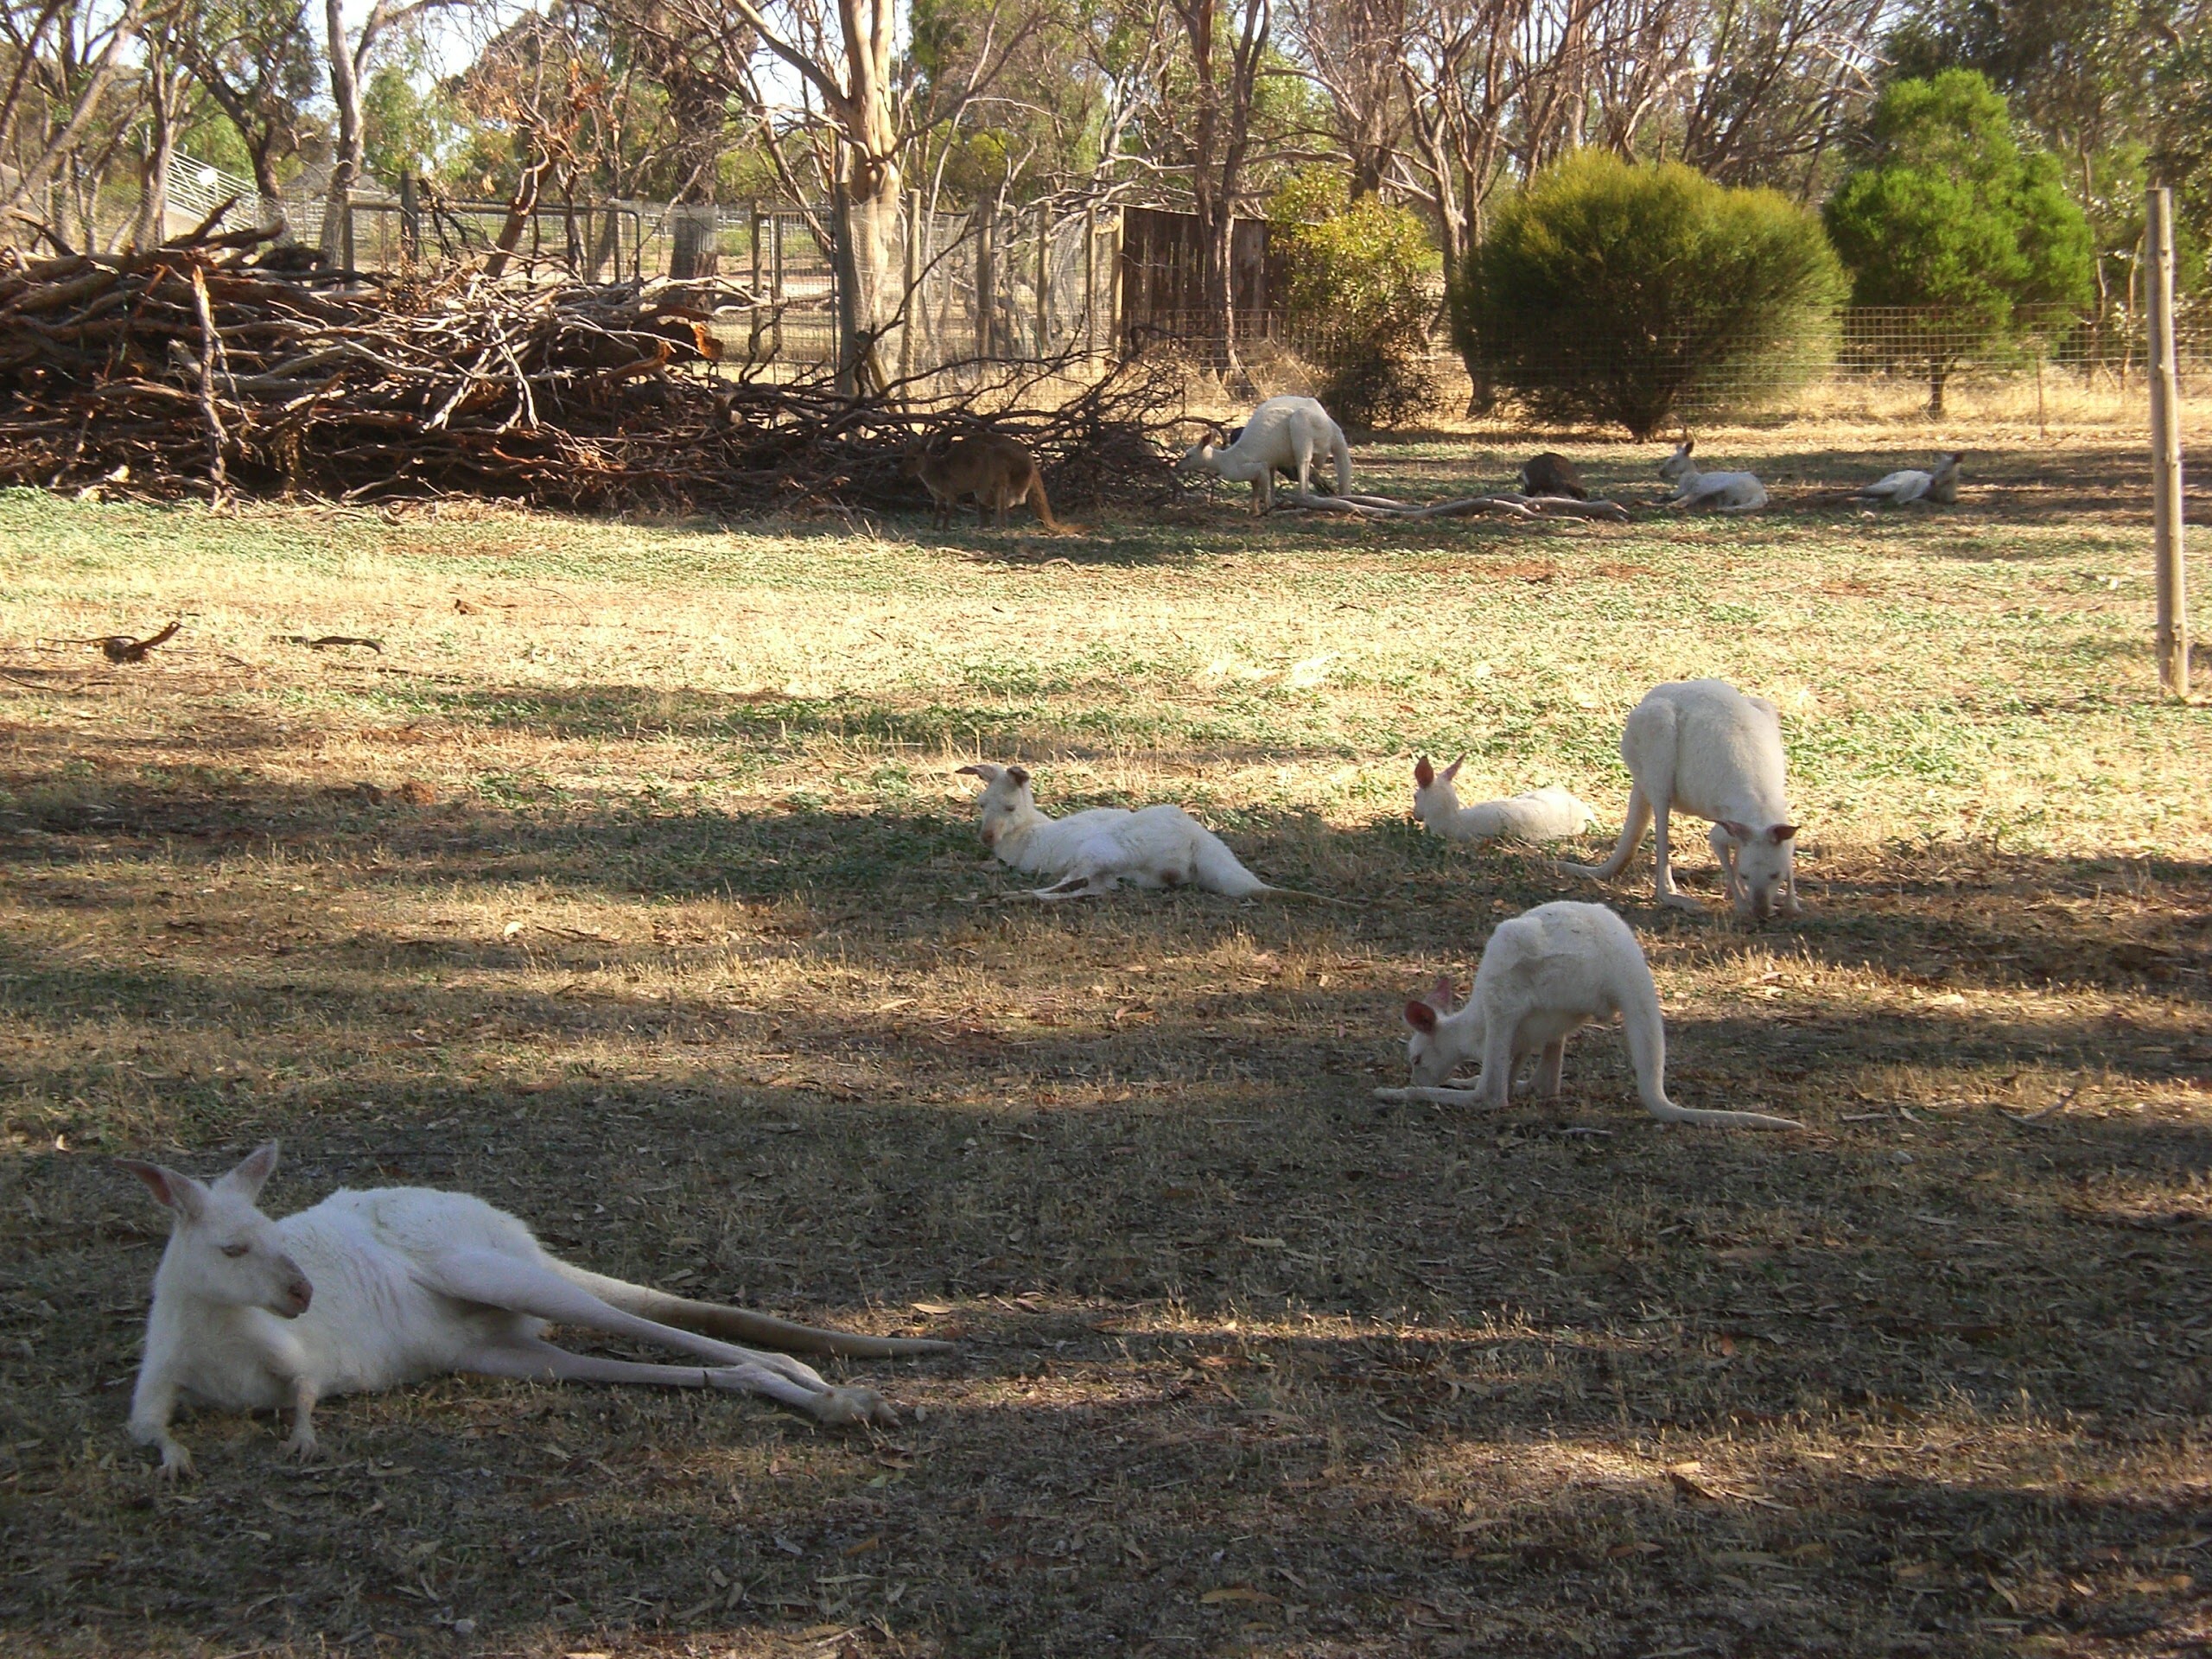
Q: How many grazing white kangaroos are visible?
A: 3